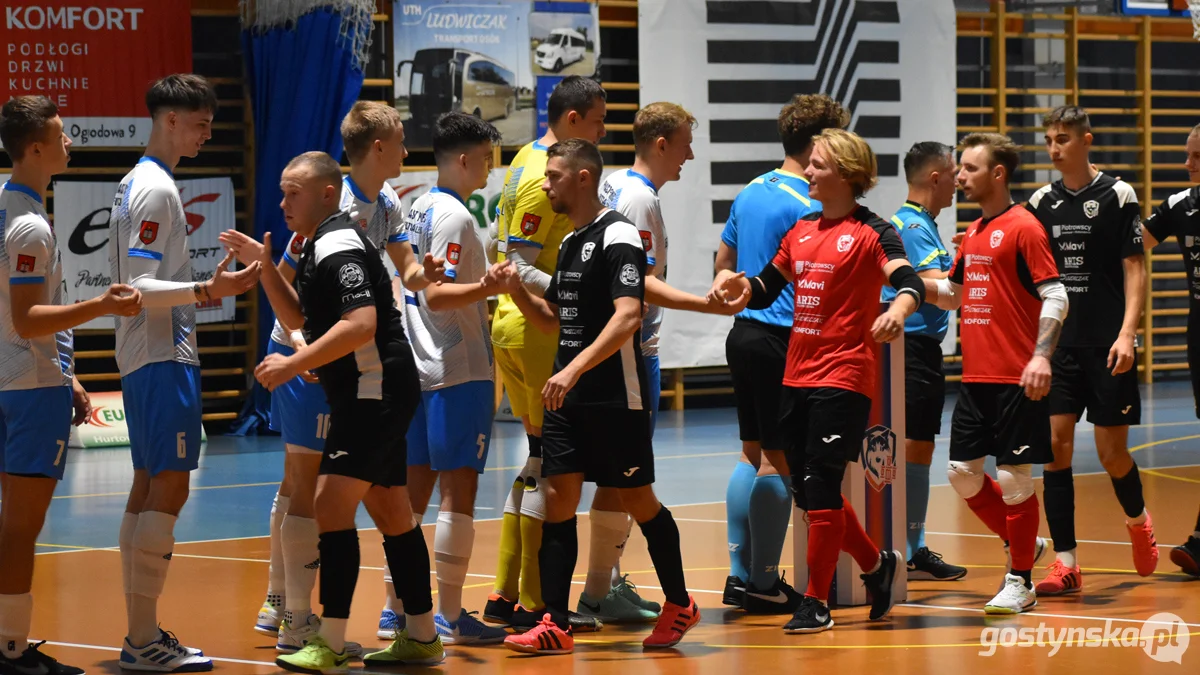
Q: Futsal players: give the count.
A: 12